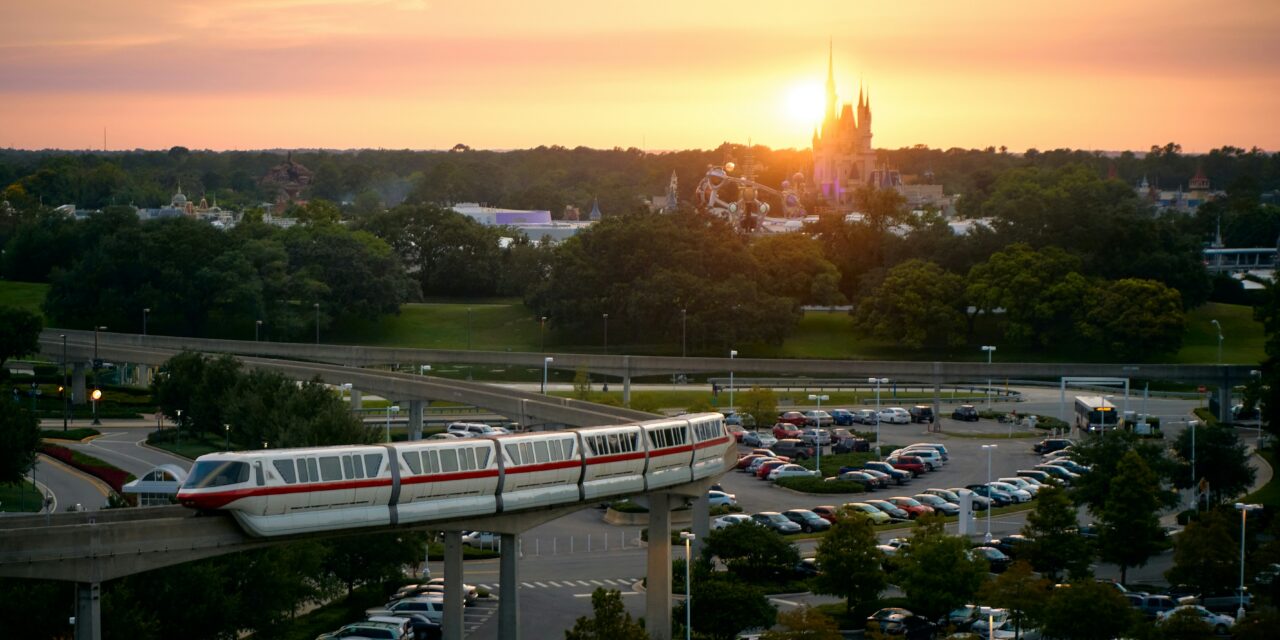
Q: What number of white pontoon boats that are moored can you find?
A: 0